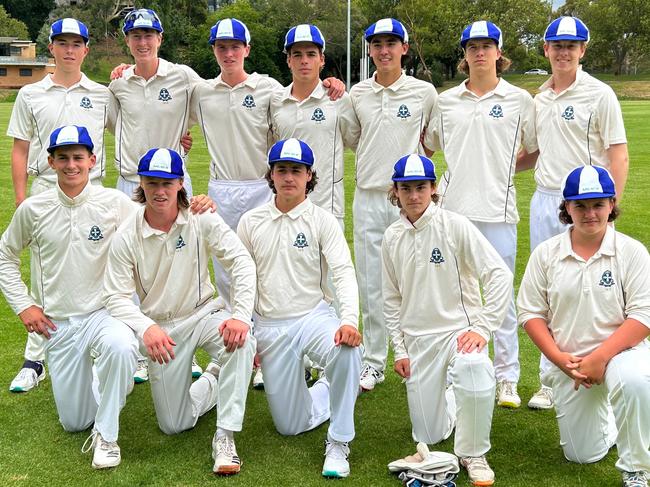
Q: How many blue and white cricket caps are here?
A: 12